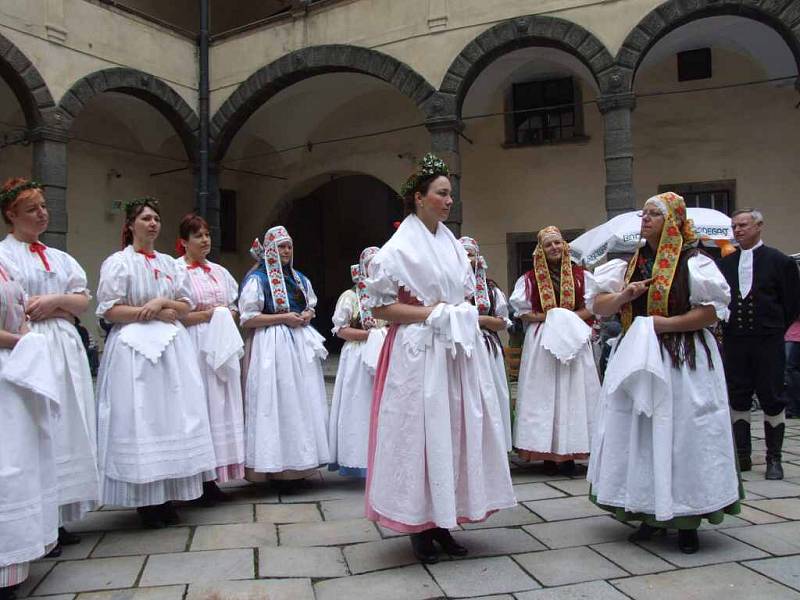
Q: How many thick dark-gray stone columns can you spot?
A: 4